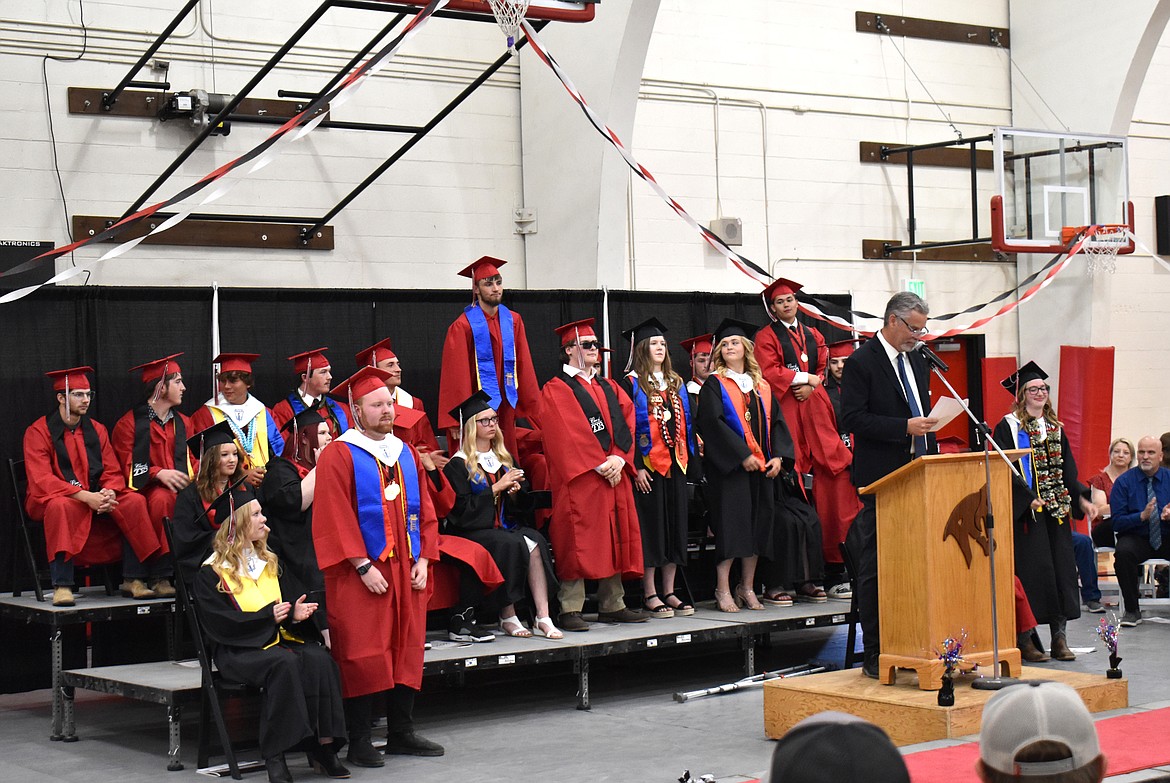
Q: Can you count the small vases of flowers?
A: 2